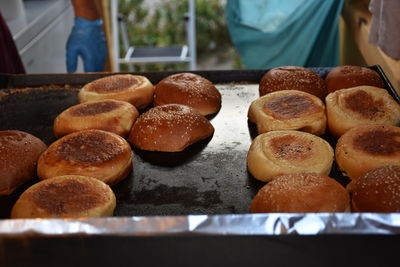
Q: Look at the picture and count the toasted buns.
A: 15